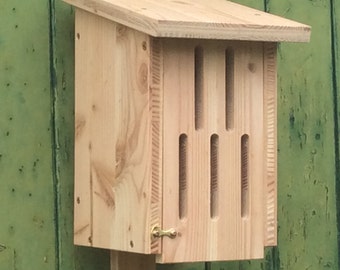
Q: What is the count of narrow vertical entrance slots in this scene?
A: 5